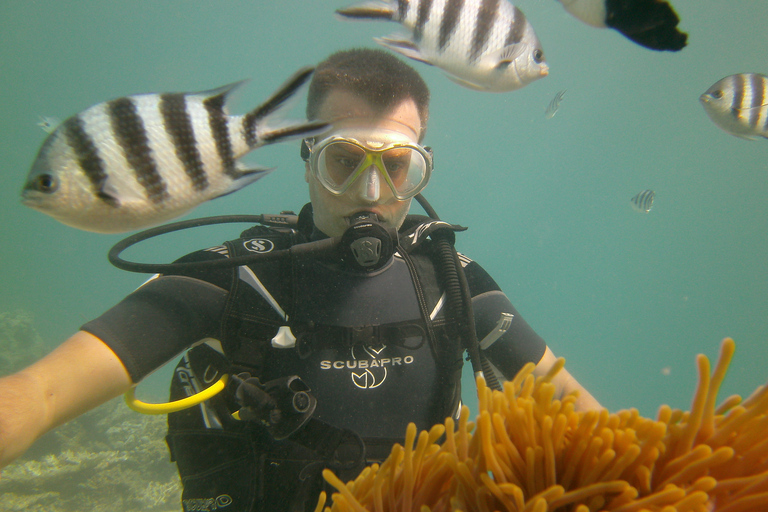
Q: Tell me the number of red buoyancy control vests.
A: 0